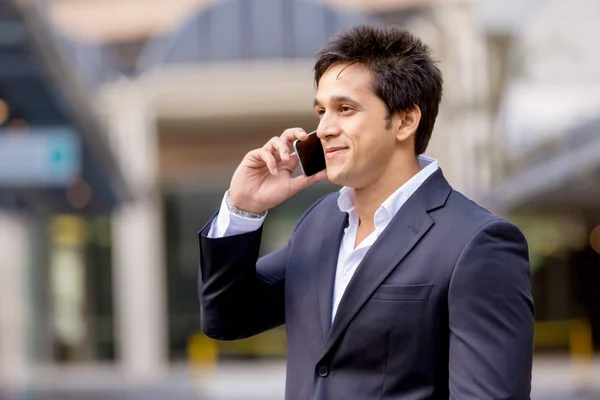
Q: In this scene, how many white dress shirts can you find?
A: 1